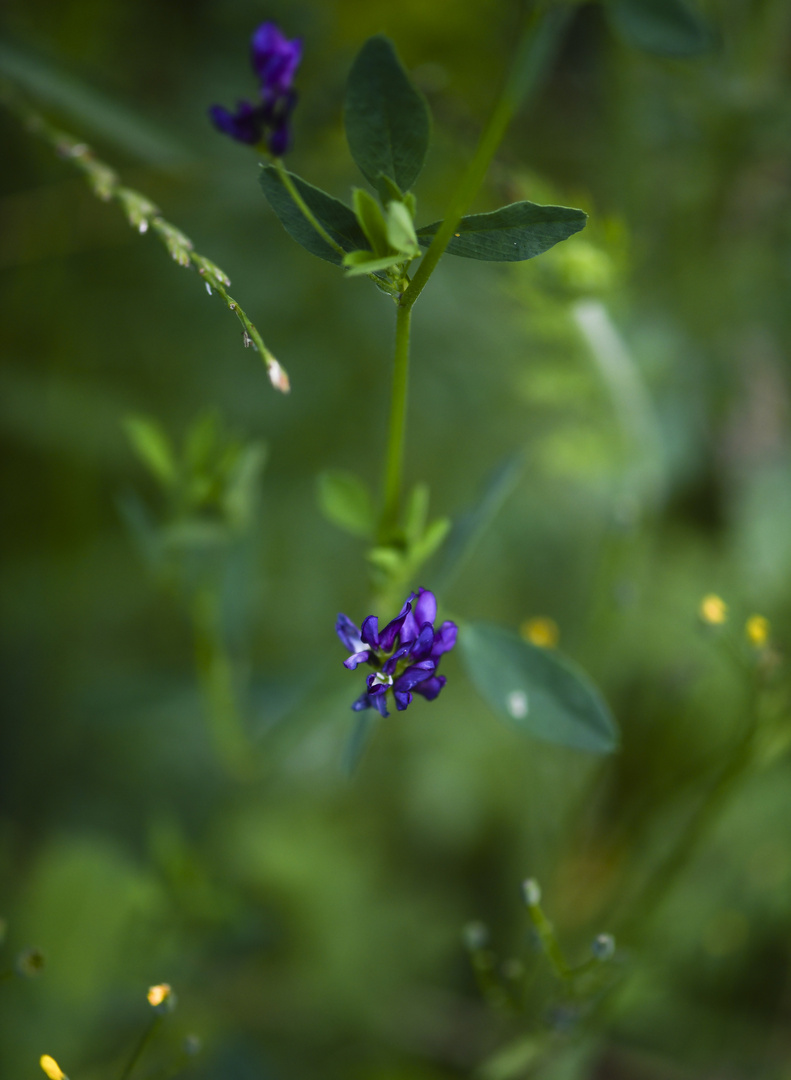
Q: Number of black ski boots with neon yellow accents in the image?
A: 0